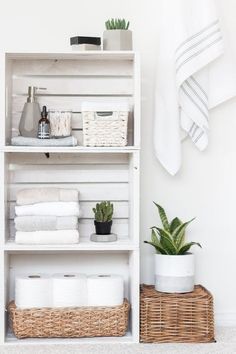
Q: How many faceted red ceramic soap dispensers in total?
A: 0